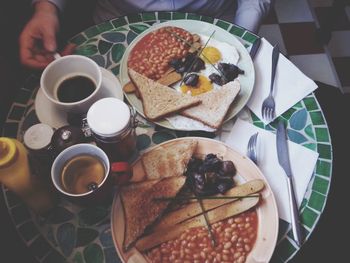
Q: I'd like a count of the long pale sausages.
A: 2